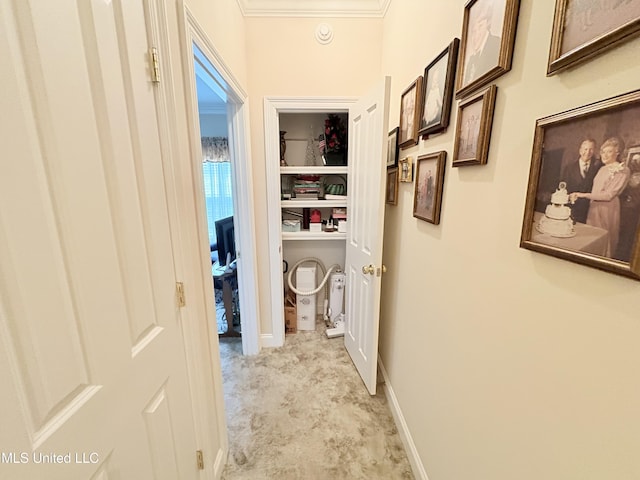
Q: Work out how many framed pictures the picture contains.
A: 10